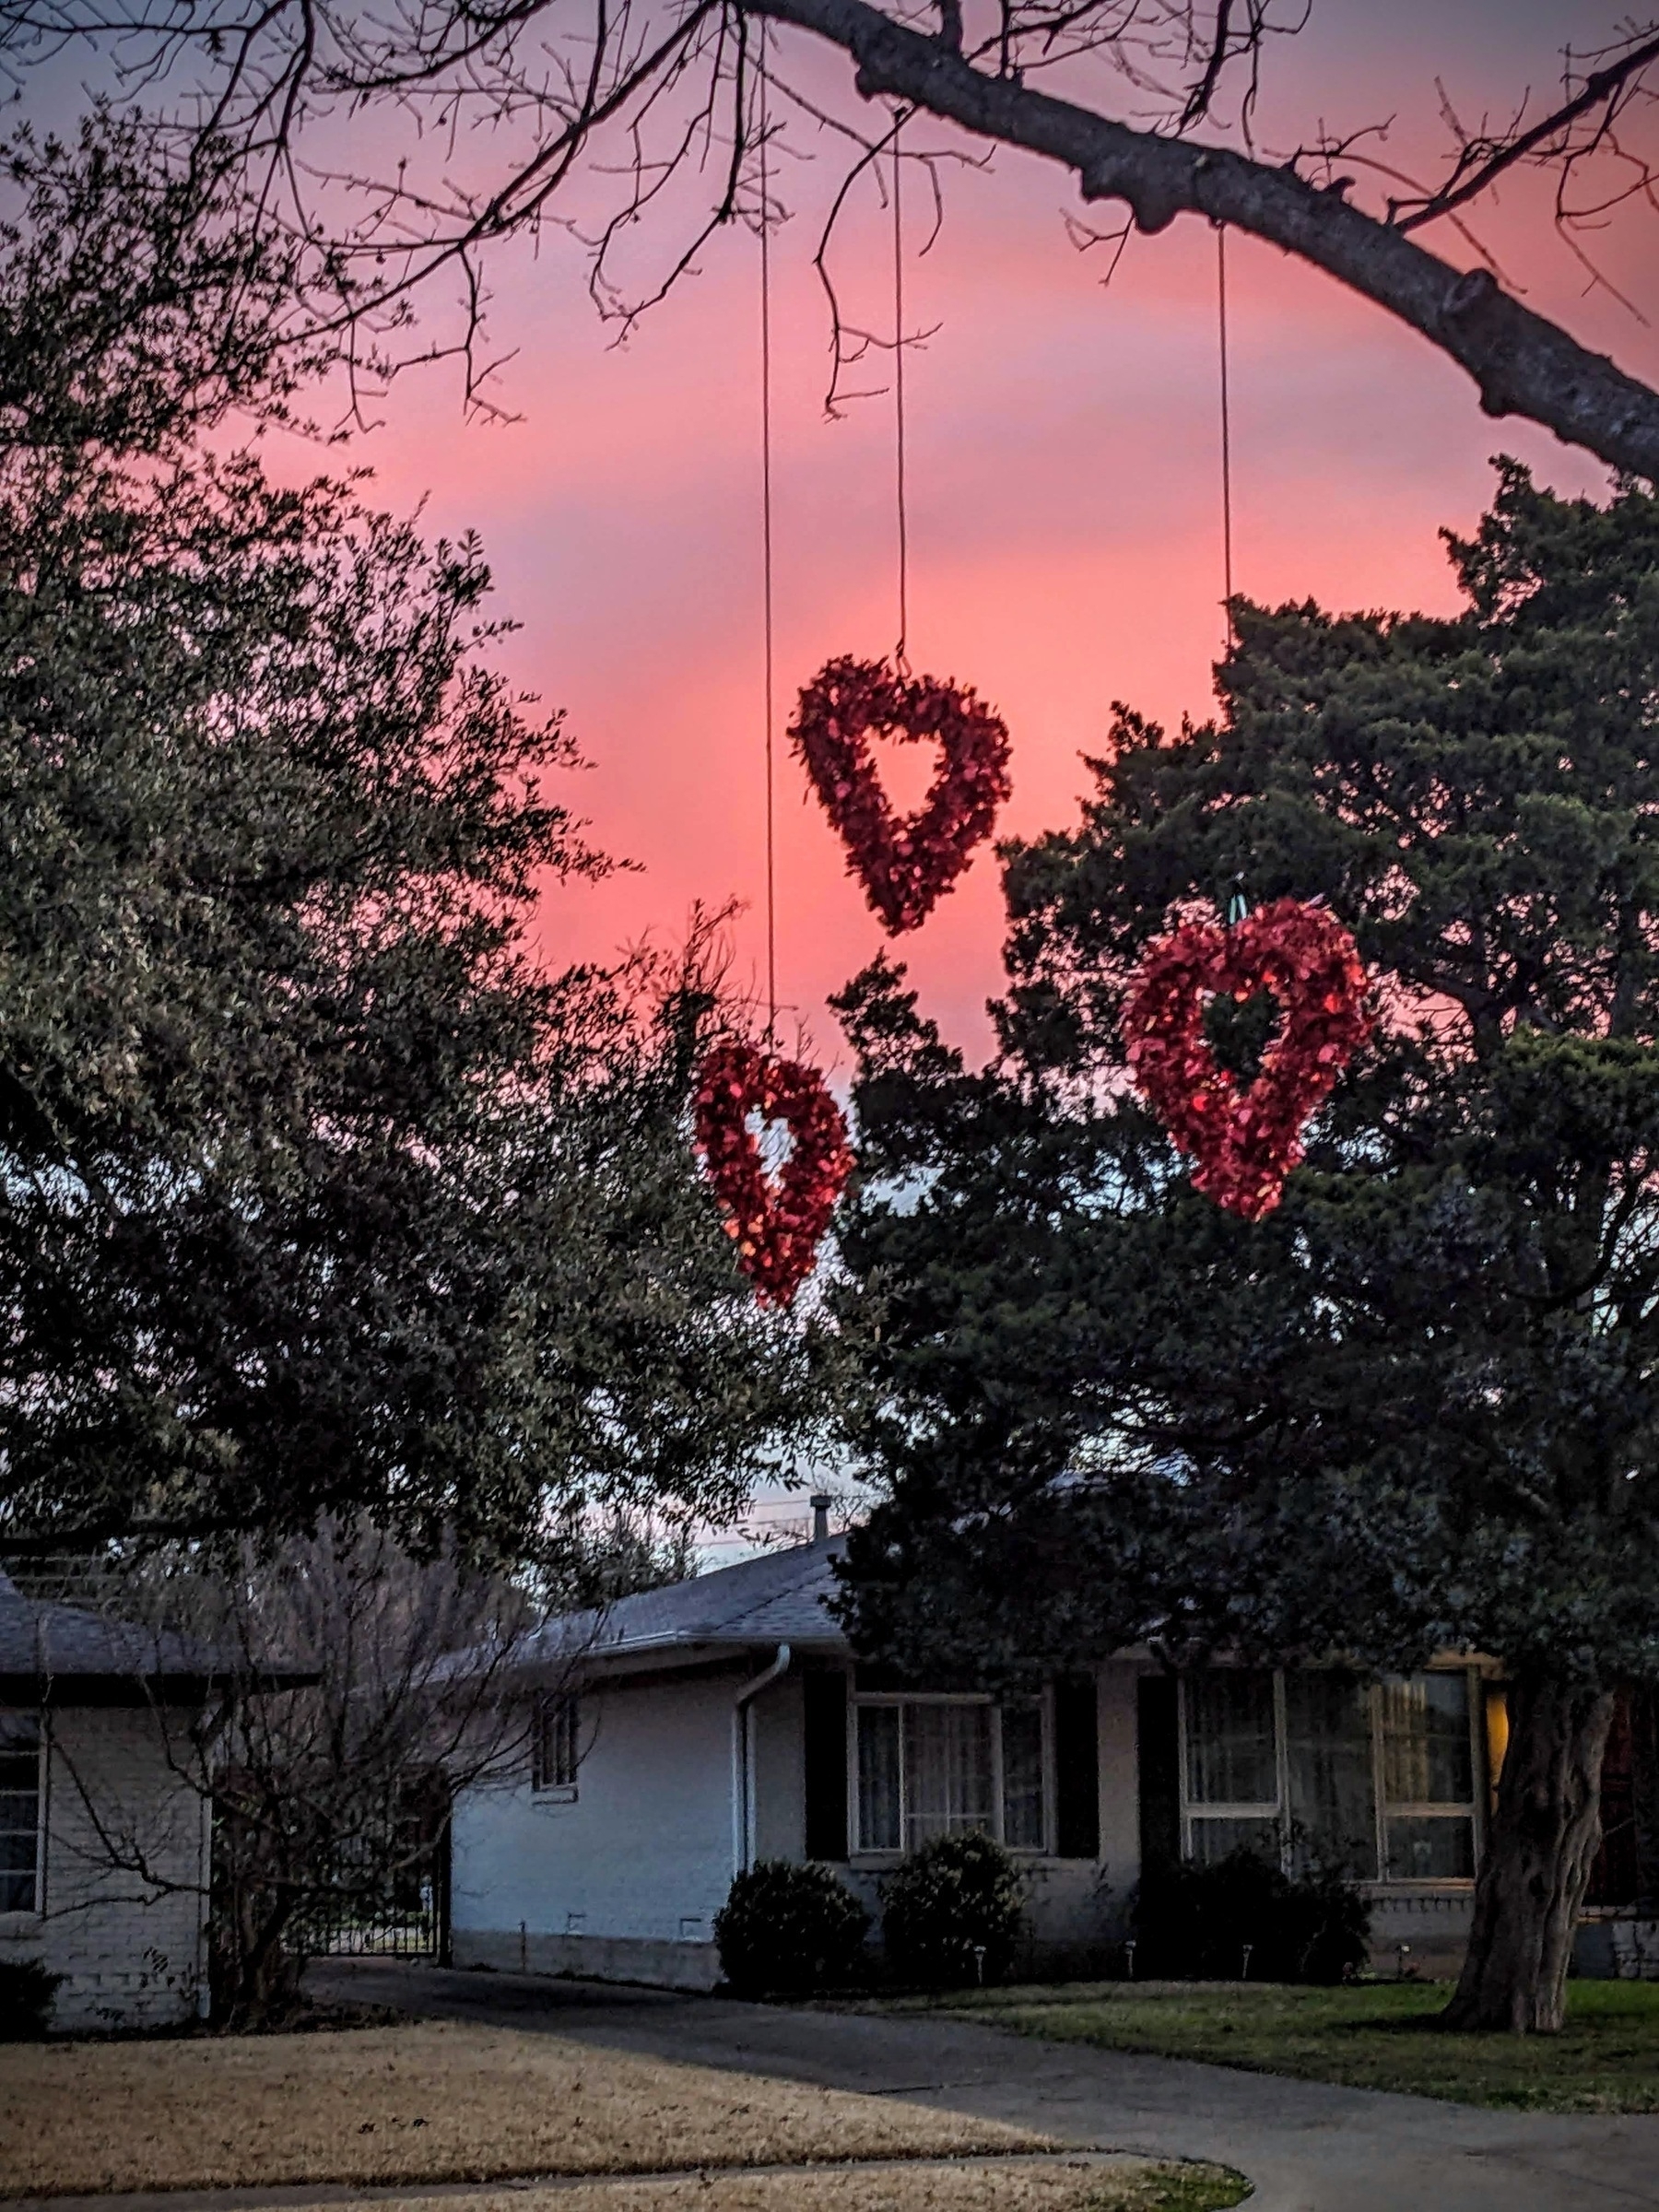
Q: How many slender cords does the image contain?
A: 3